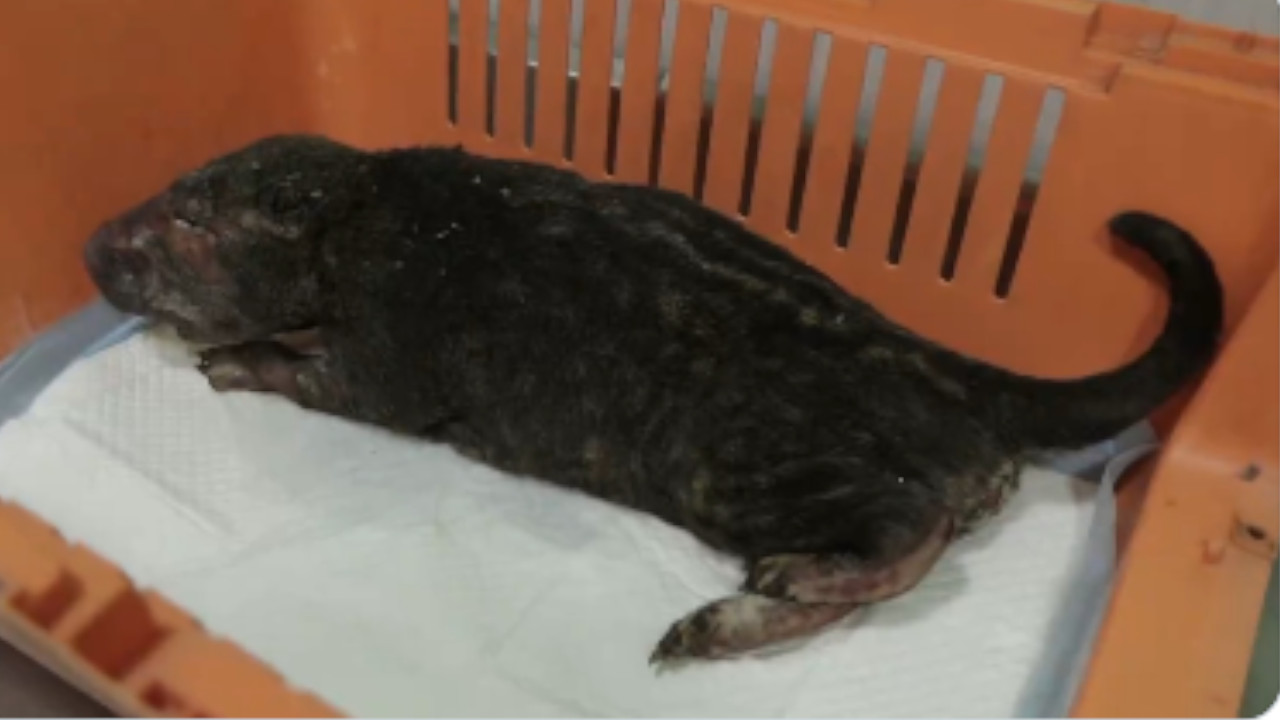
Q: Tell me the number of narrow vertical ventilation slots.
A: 13